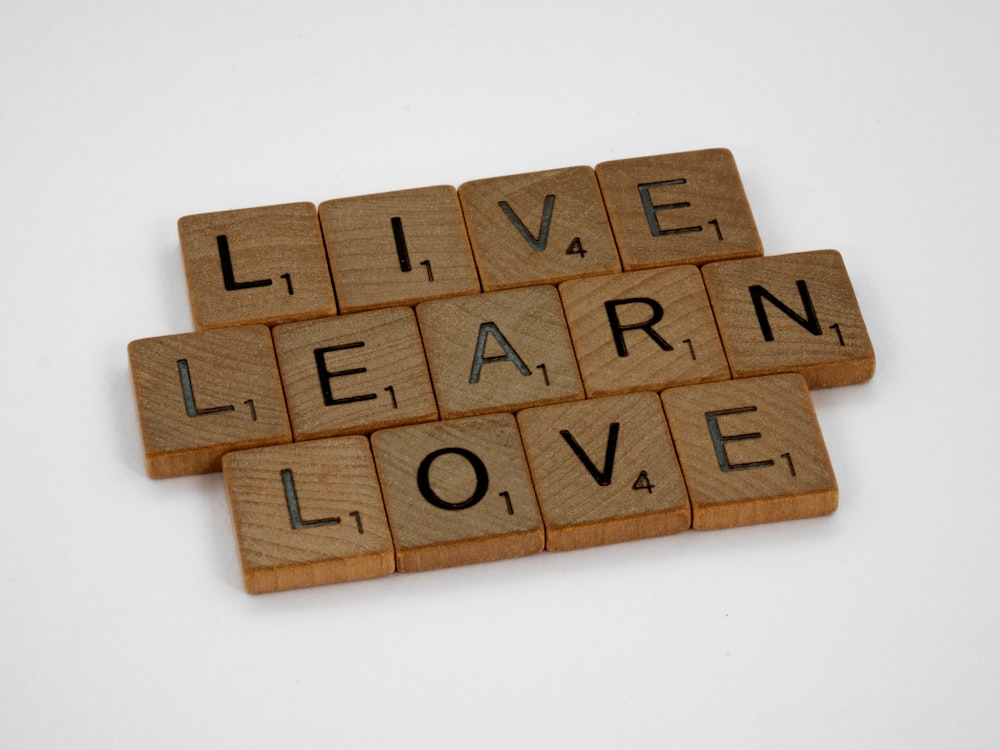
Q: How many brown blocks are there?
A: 13